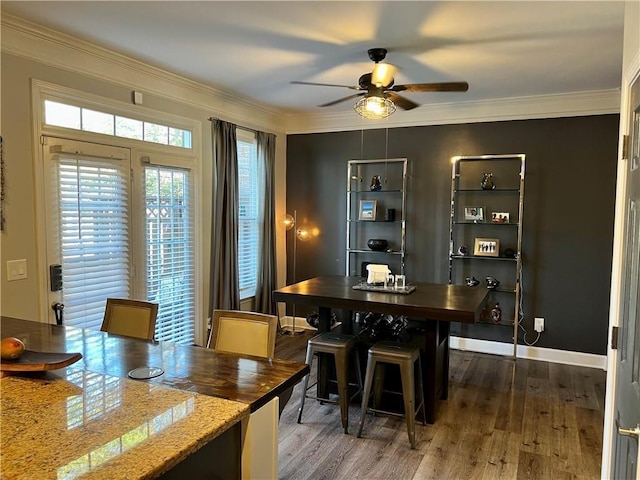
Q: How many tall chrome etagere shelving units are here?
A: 2